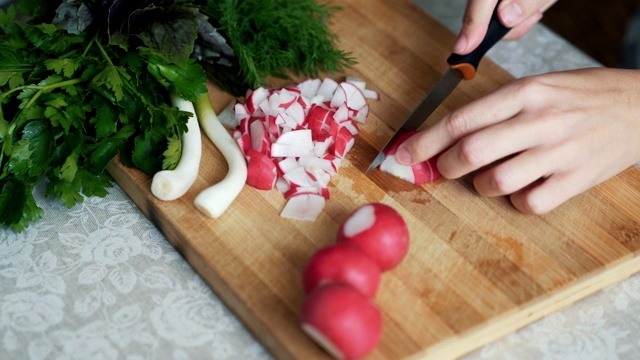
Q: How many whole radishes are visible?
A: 3